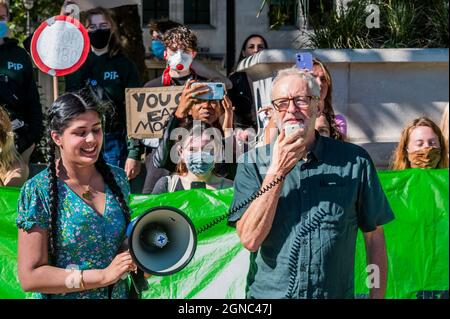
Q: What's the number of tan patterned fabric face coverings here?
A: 1